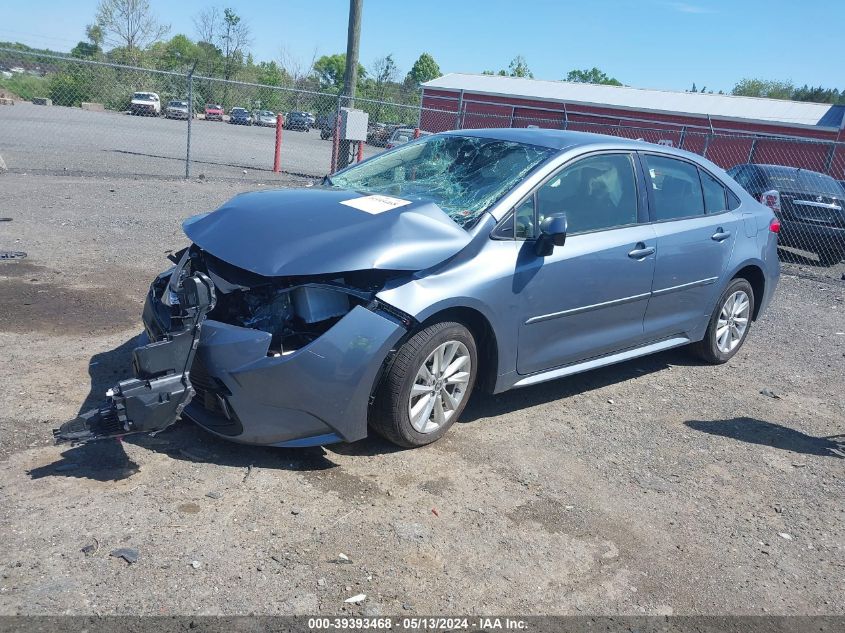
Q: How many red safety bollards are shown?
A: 4